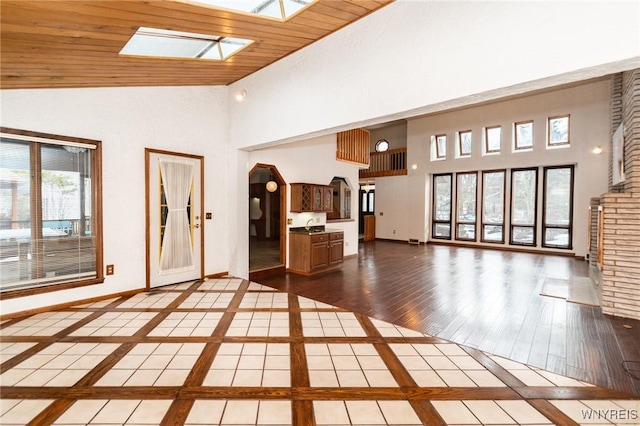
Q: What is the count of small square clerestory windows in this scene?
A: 5